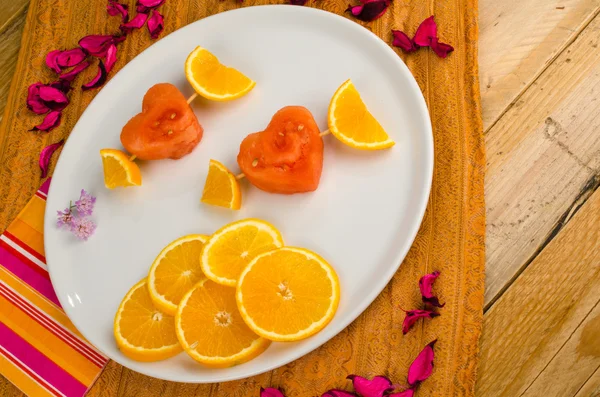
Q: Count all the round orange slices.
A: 5